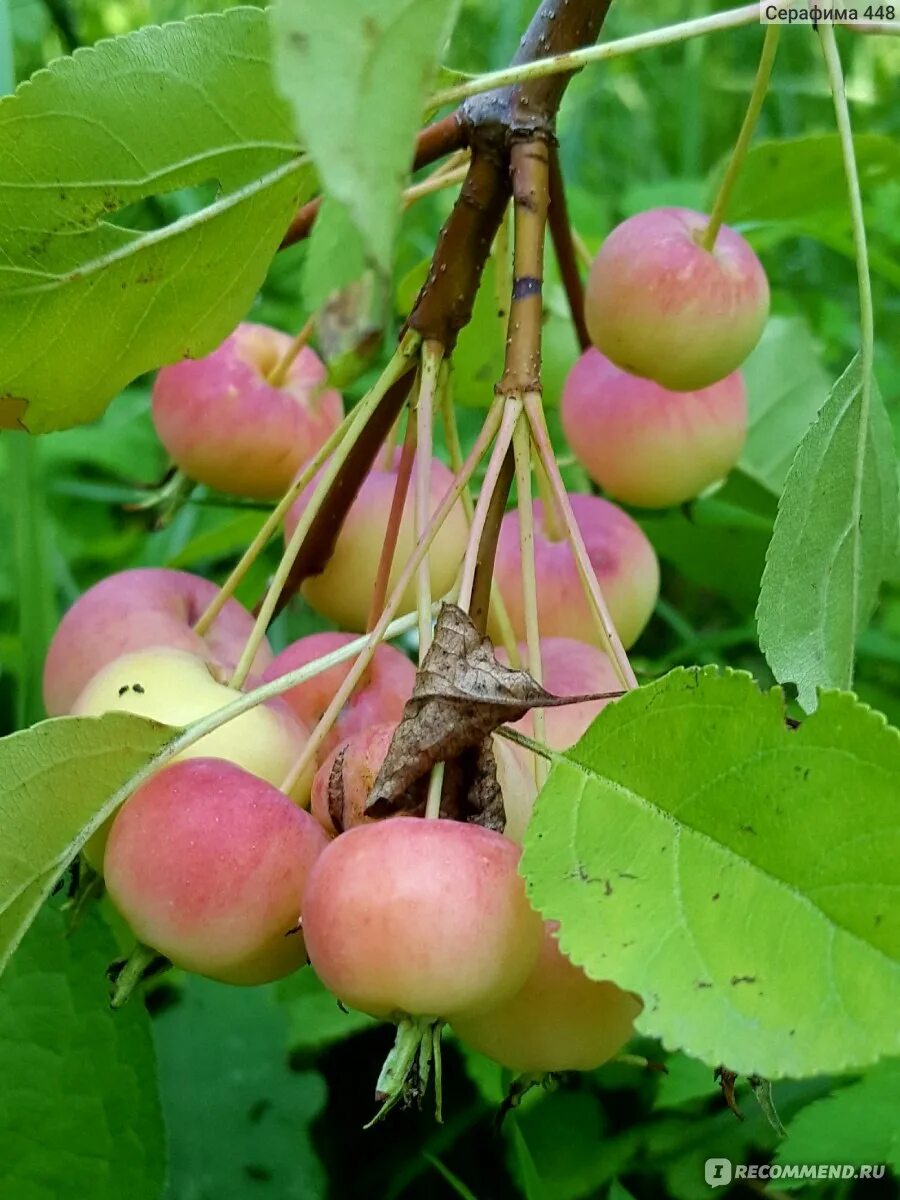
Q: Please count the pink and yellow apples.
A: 13